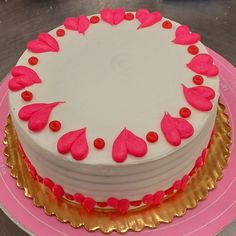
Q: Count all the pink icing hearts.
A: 12